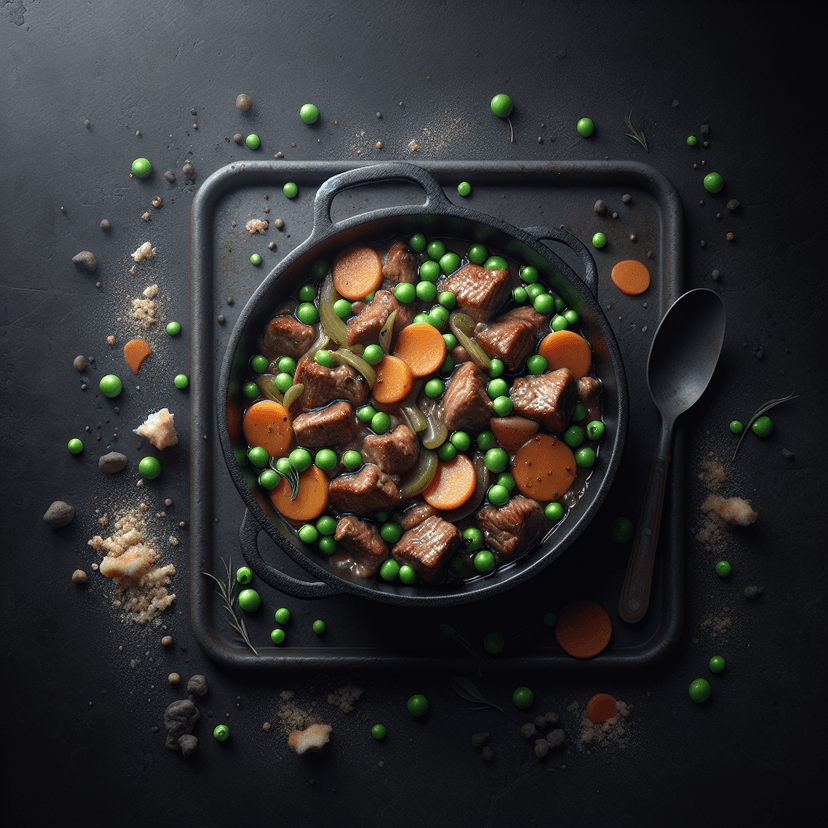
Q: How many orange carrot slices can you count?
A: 12